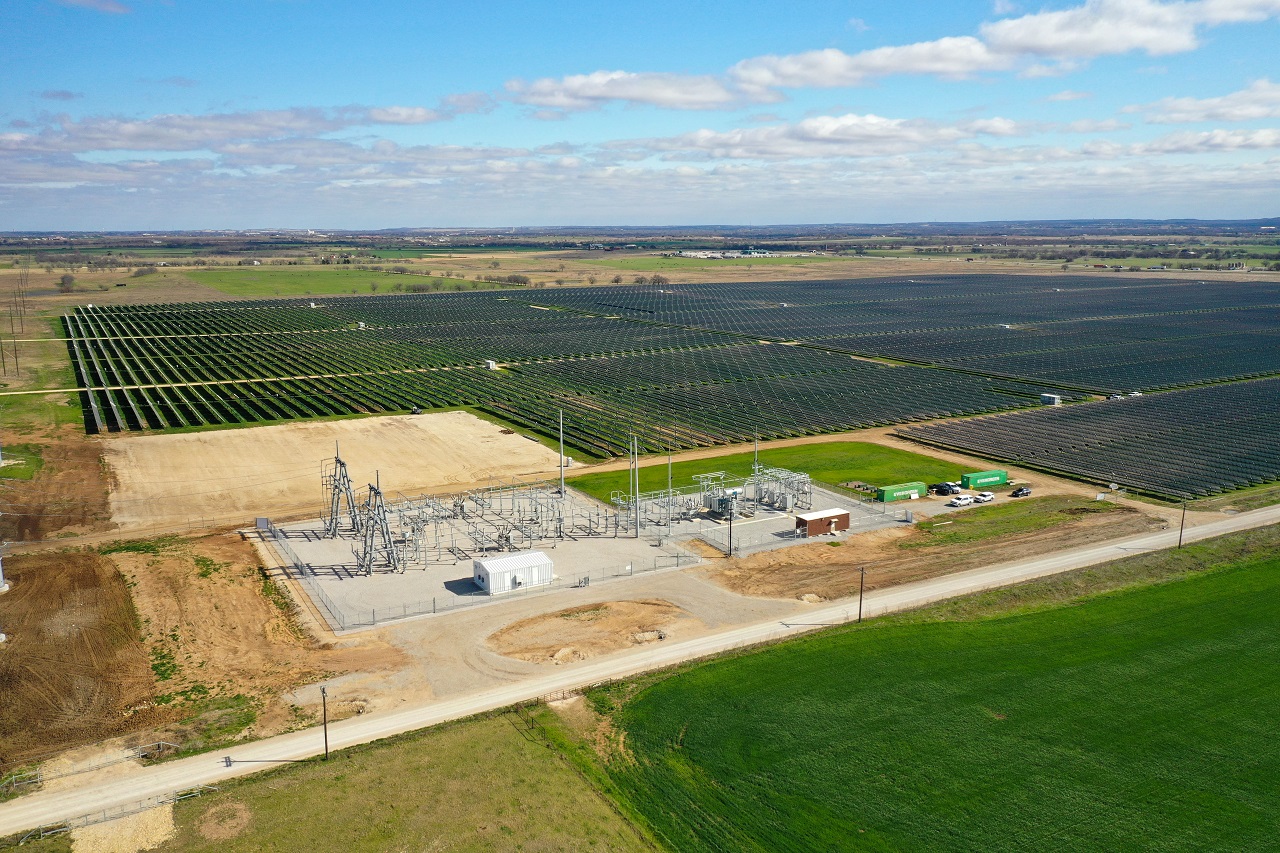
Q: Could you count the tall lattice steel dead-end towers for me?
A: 2